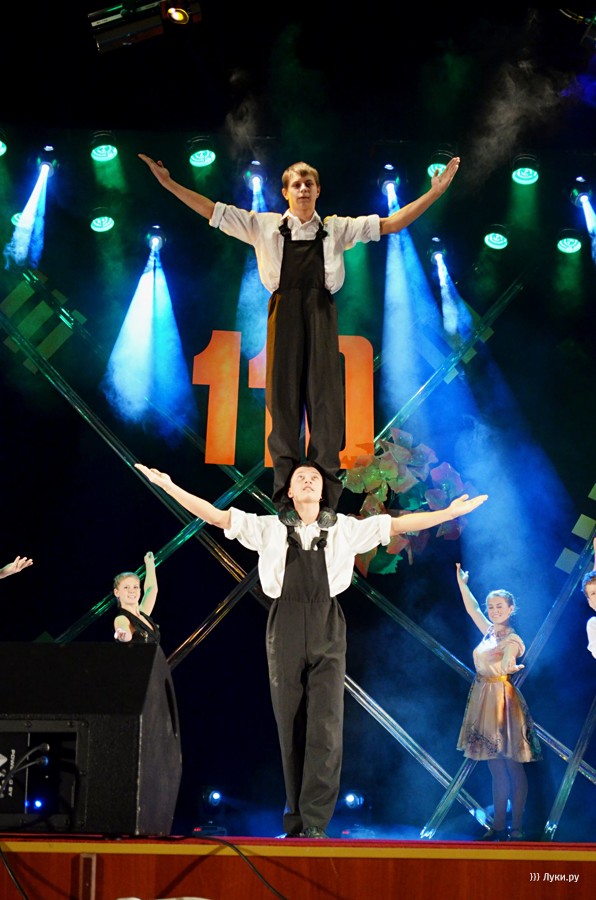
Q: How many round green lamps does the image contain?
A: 9